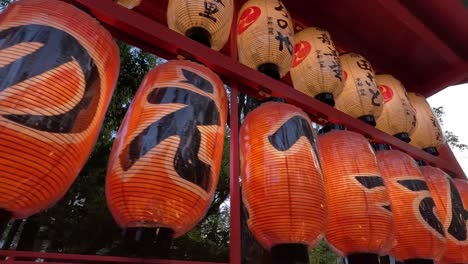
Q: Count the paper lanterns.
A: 14